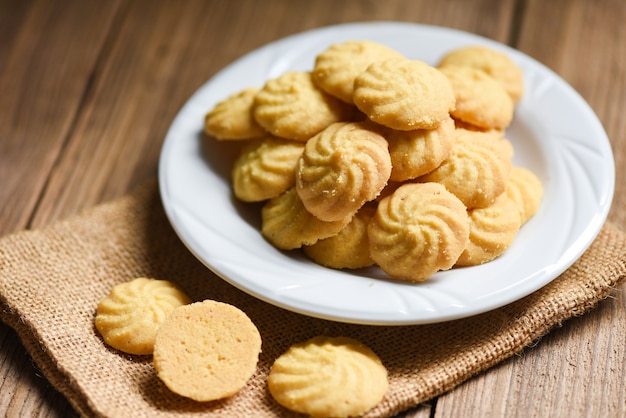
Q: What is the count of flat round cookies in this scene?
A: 1